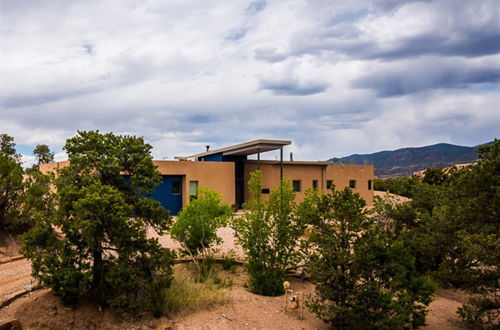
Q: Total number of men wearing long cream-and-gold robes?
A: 0